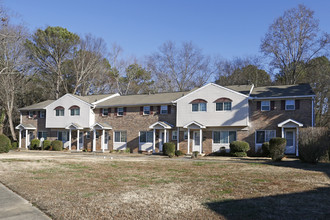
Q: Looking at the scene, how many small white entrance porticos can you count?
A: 6